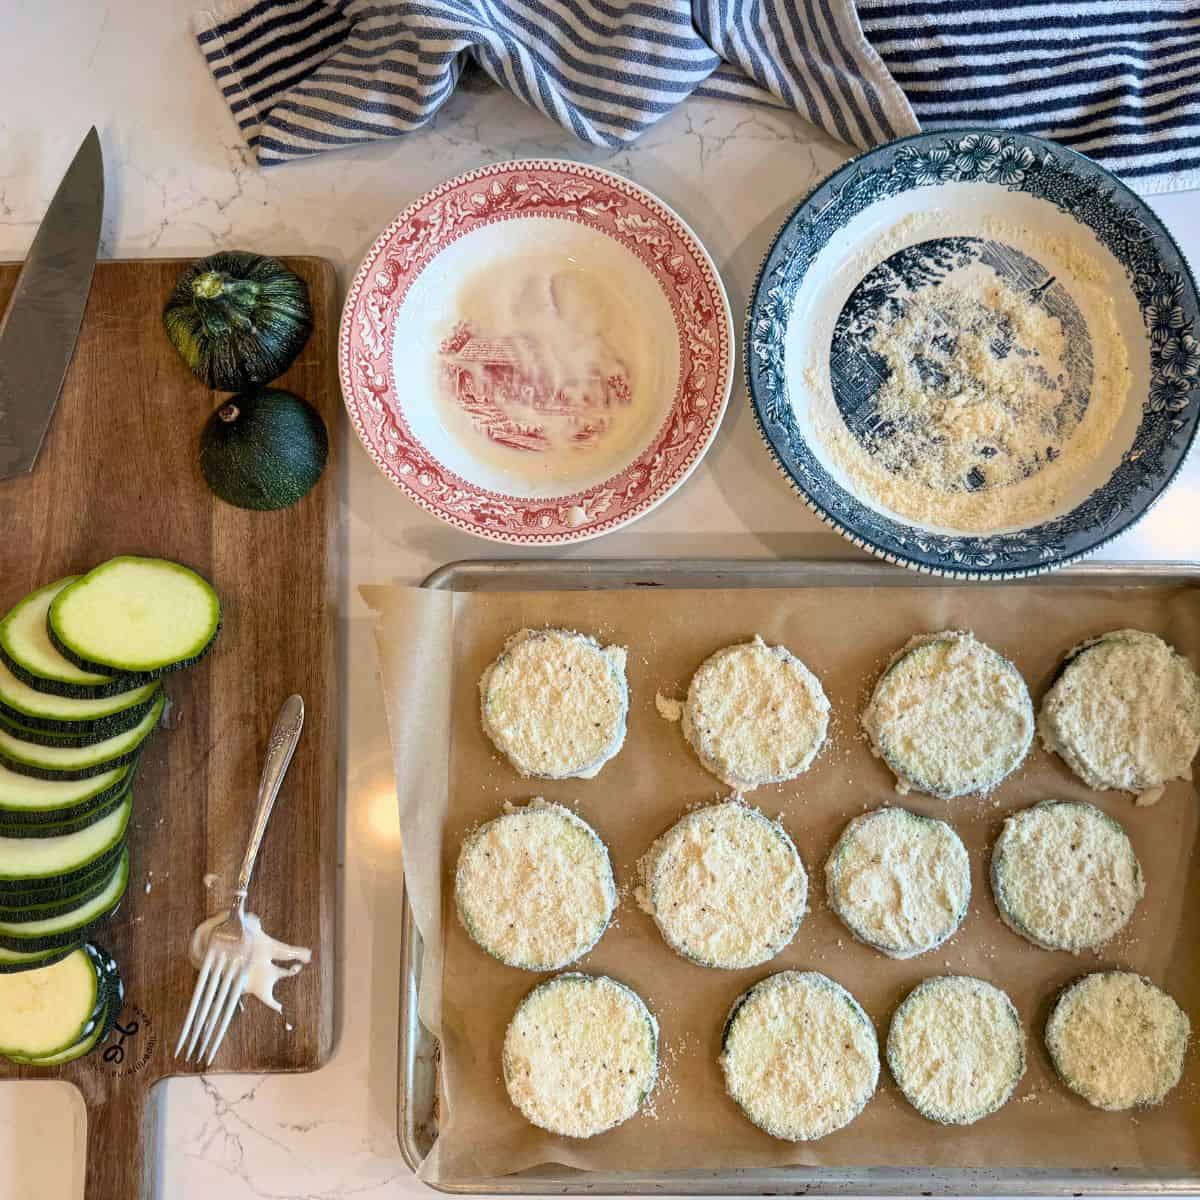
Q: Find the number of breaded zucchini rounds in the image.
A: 12